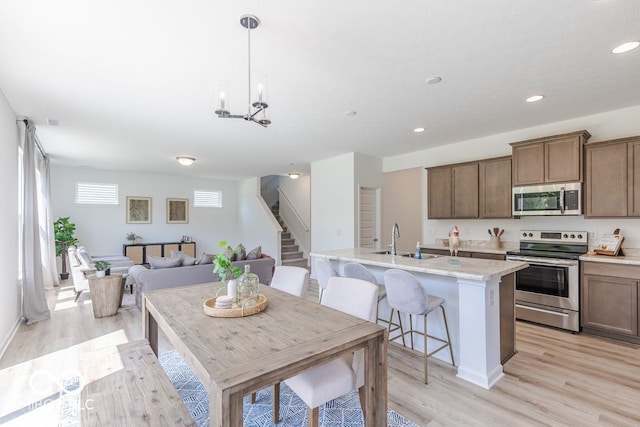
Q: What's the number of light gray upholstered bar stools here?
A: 3